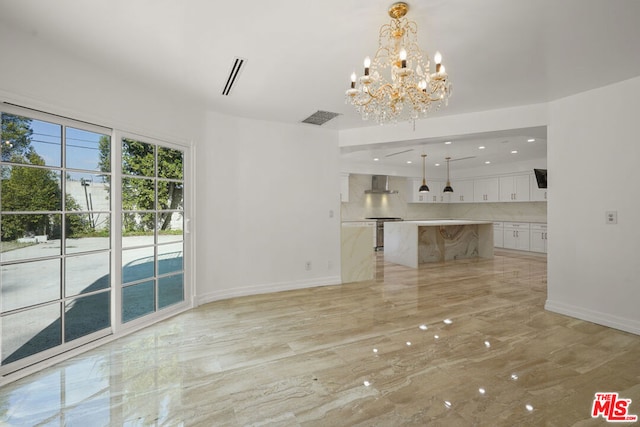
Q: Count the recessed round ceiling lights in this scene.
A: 8